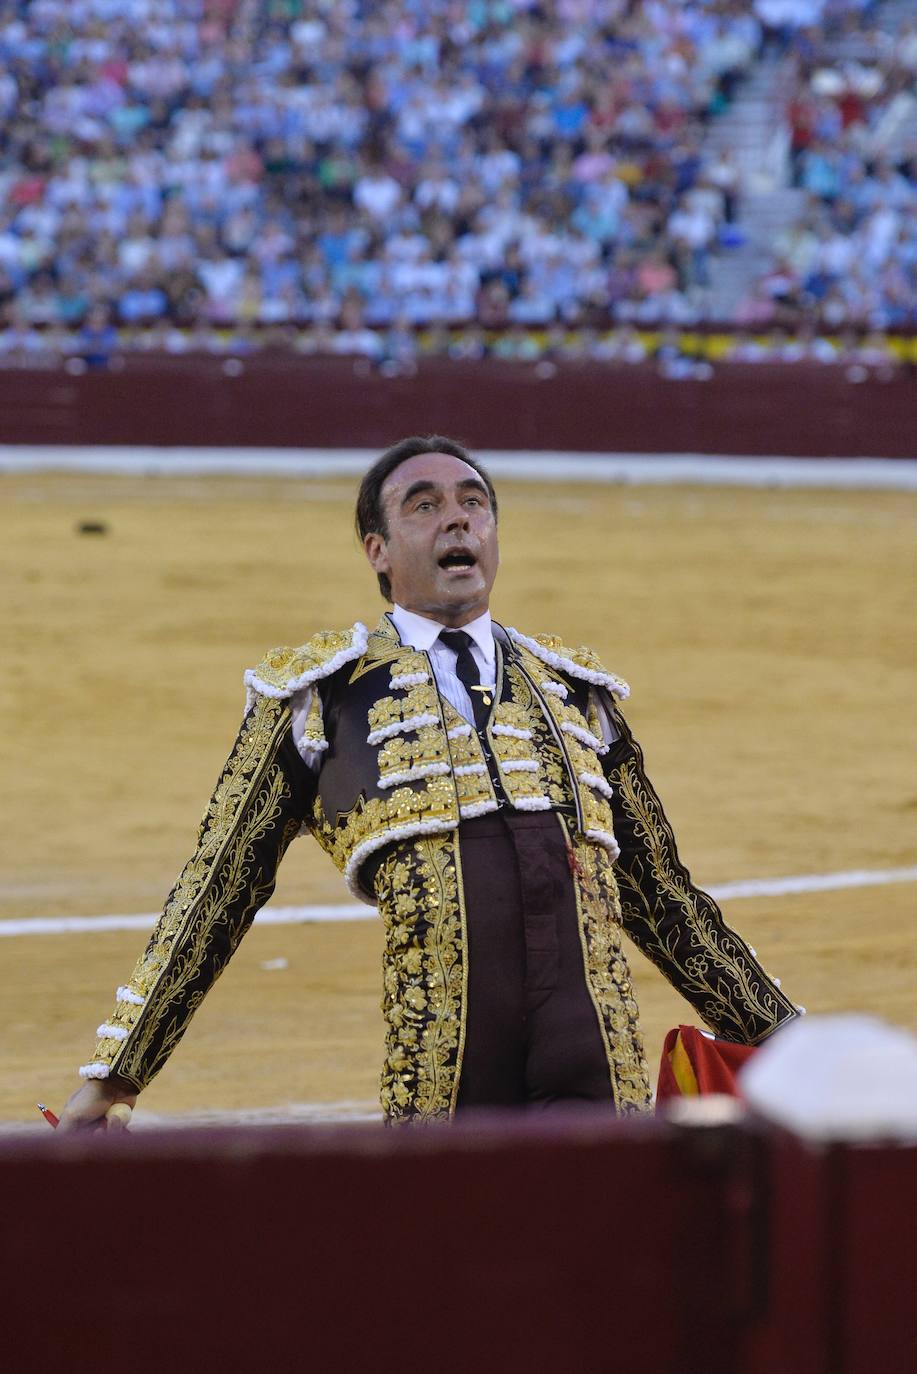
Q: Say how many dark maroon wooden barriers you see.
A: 2